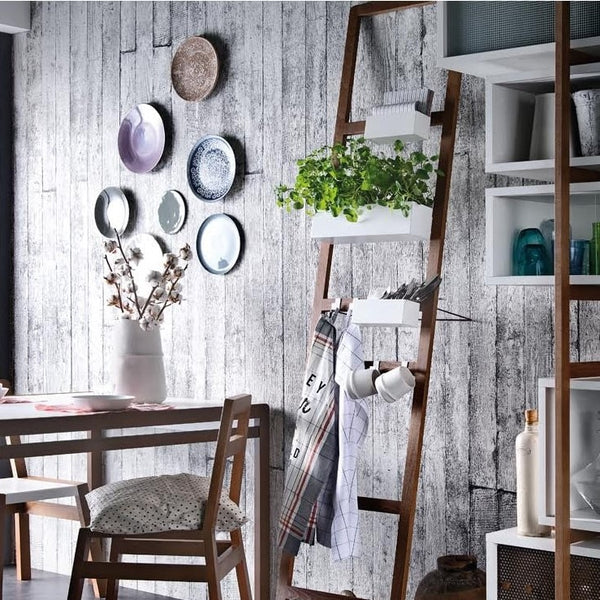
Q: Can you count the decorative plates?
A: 7